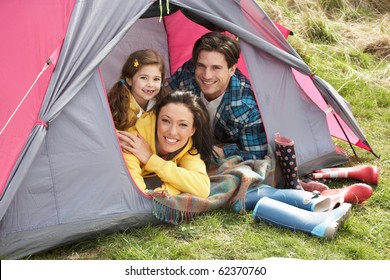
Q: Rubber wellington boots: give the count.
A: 6